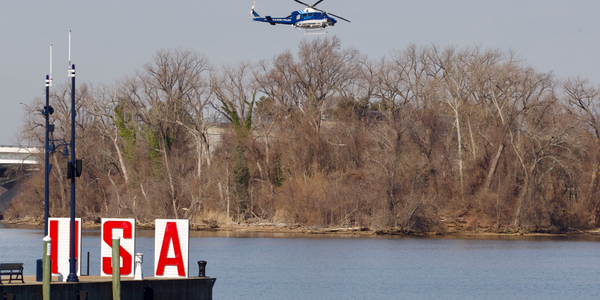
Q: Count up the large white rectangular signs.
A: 3